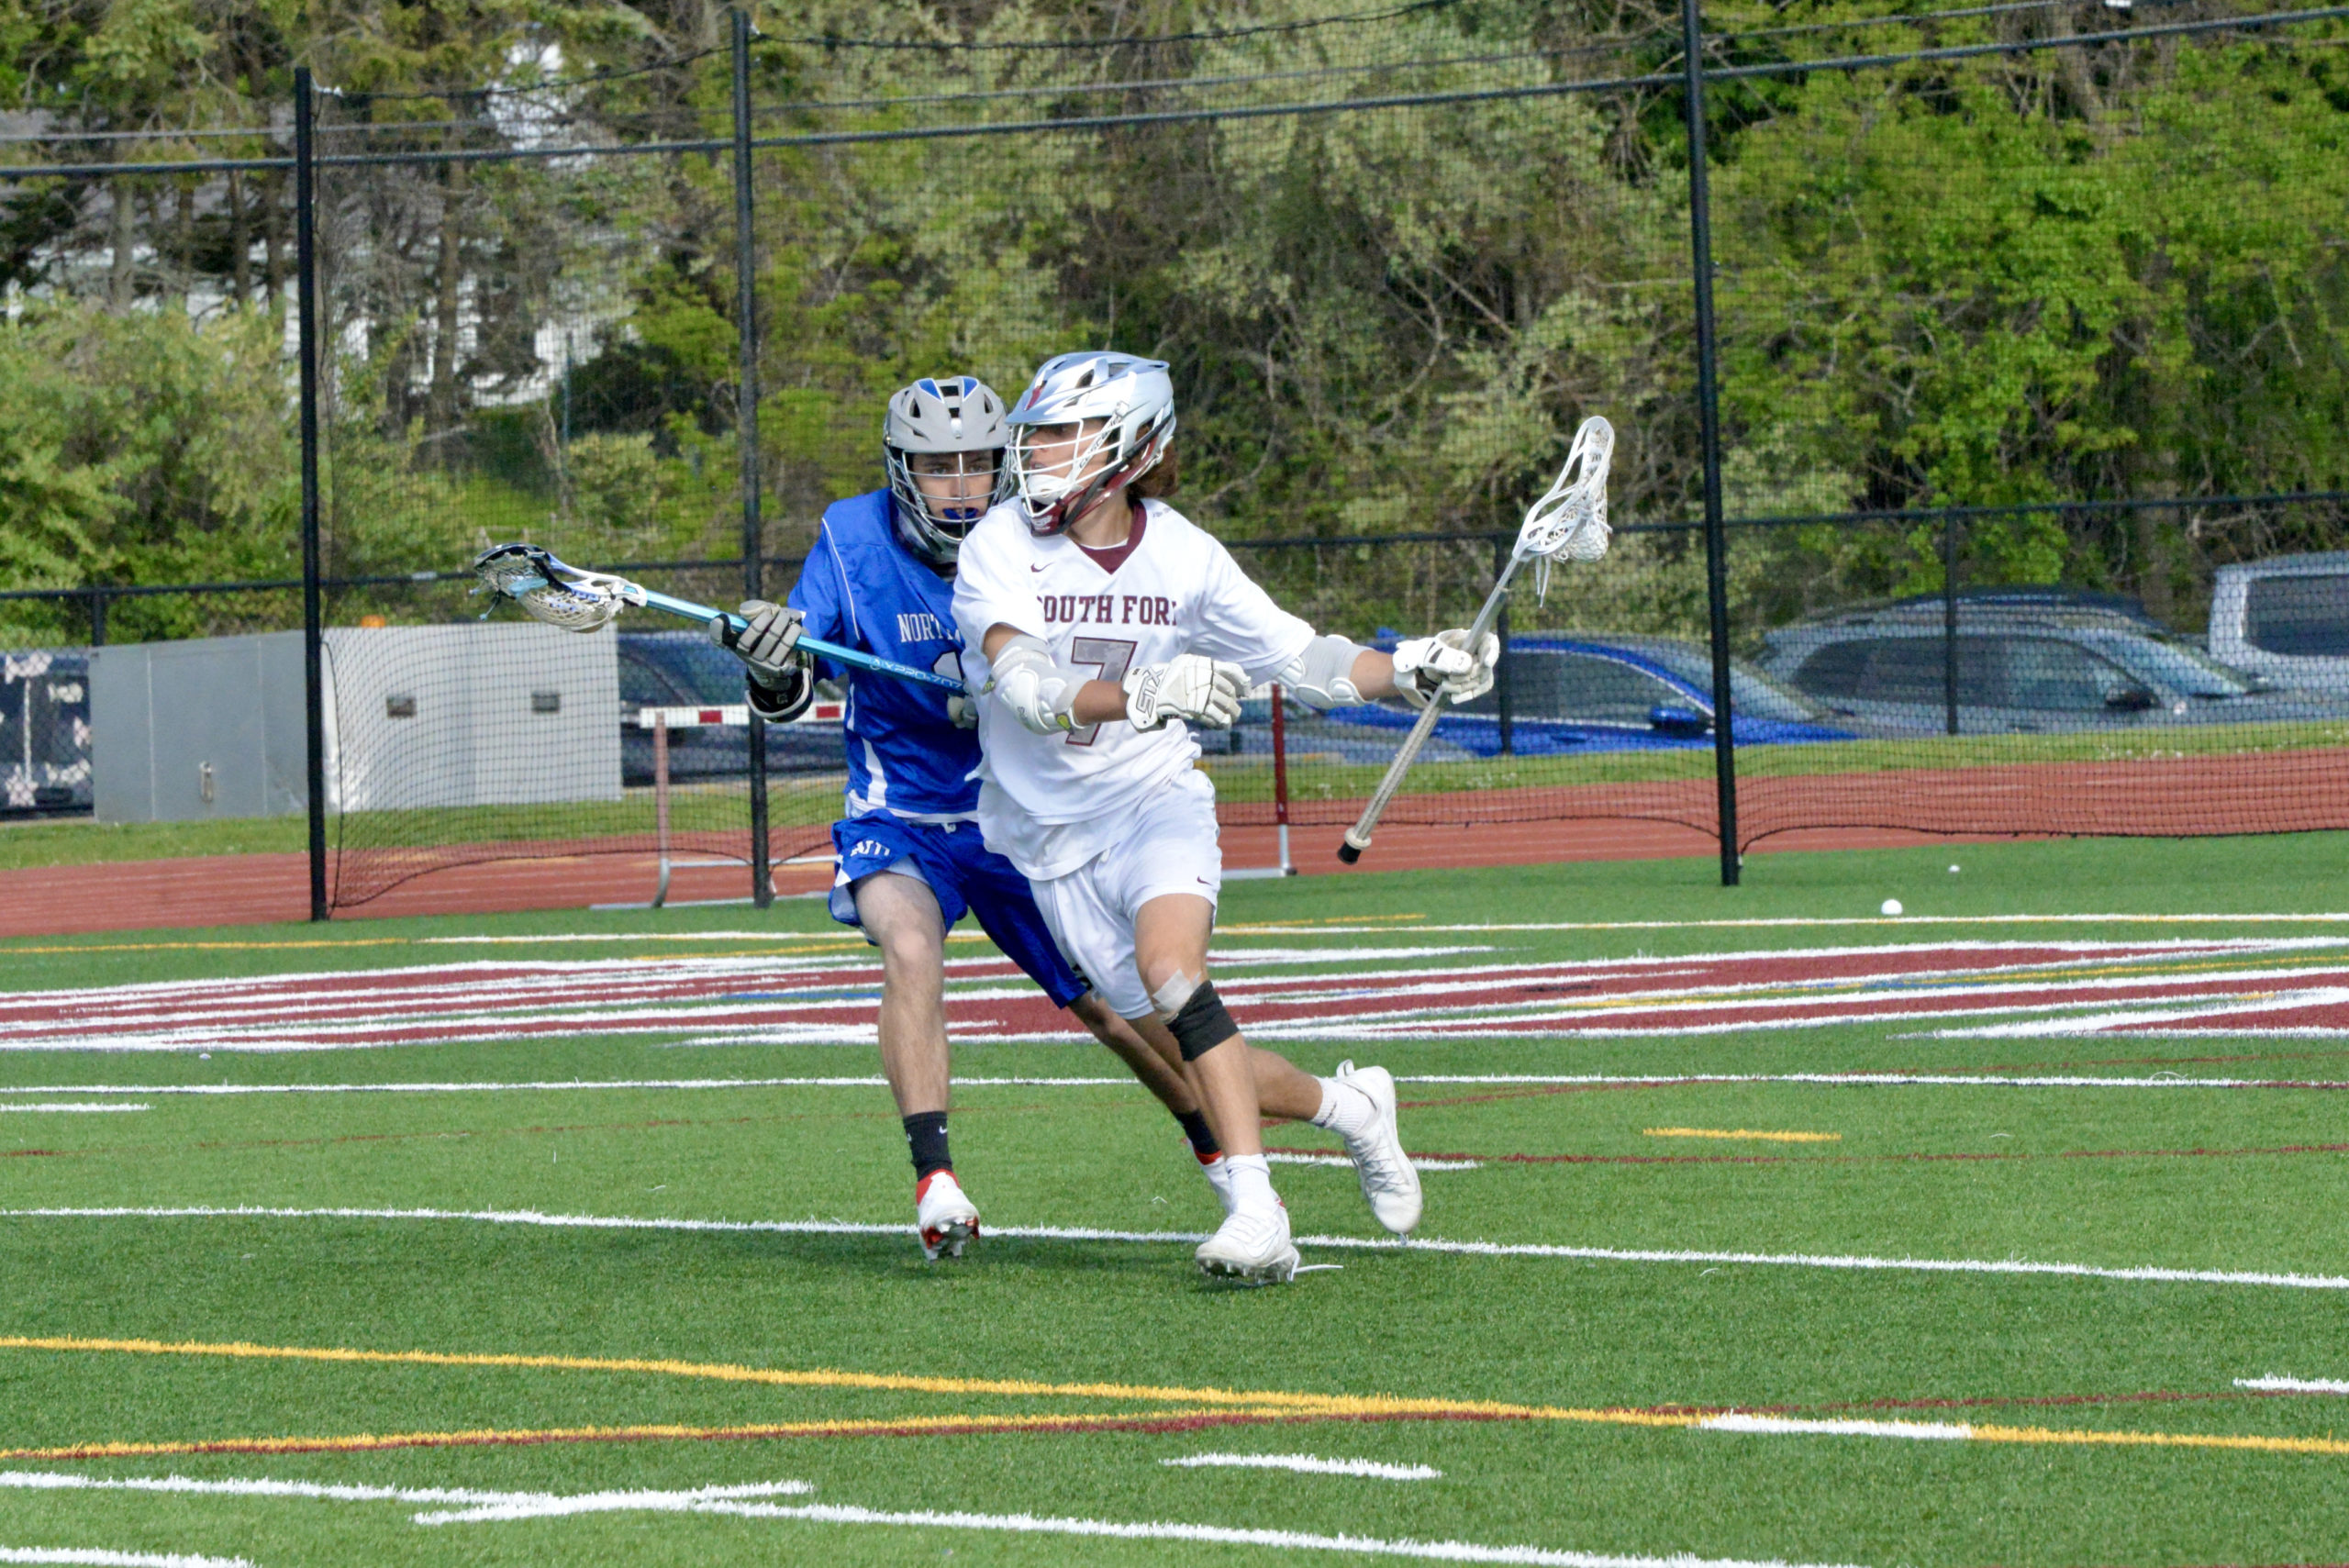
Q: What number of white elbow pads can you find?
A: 2